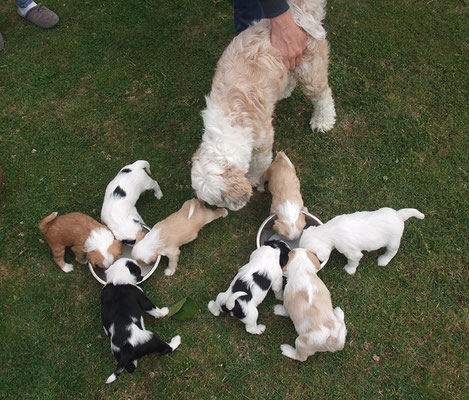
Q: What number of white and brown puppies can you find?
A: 4